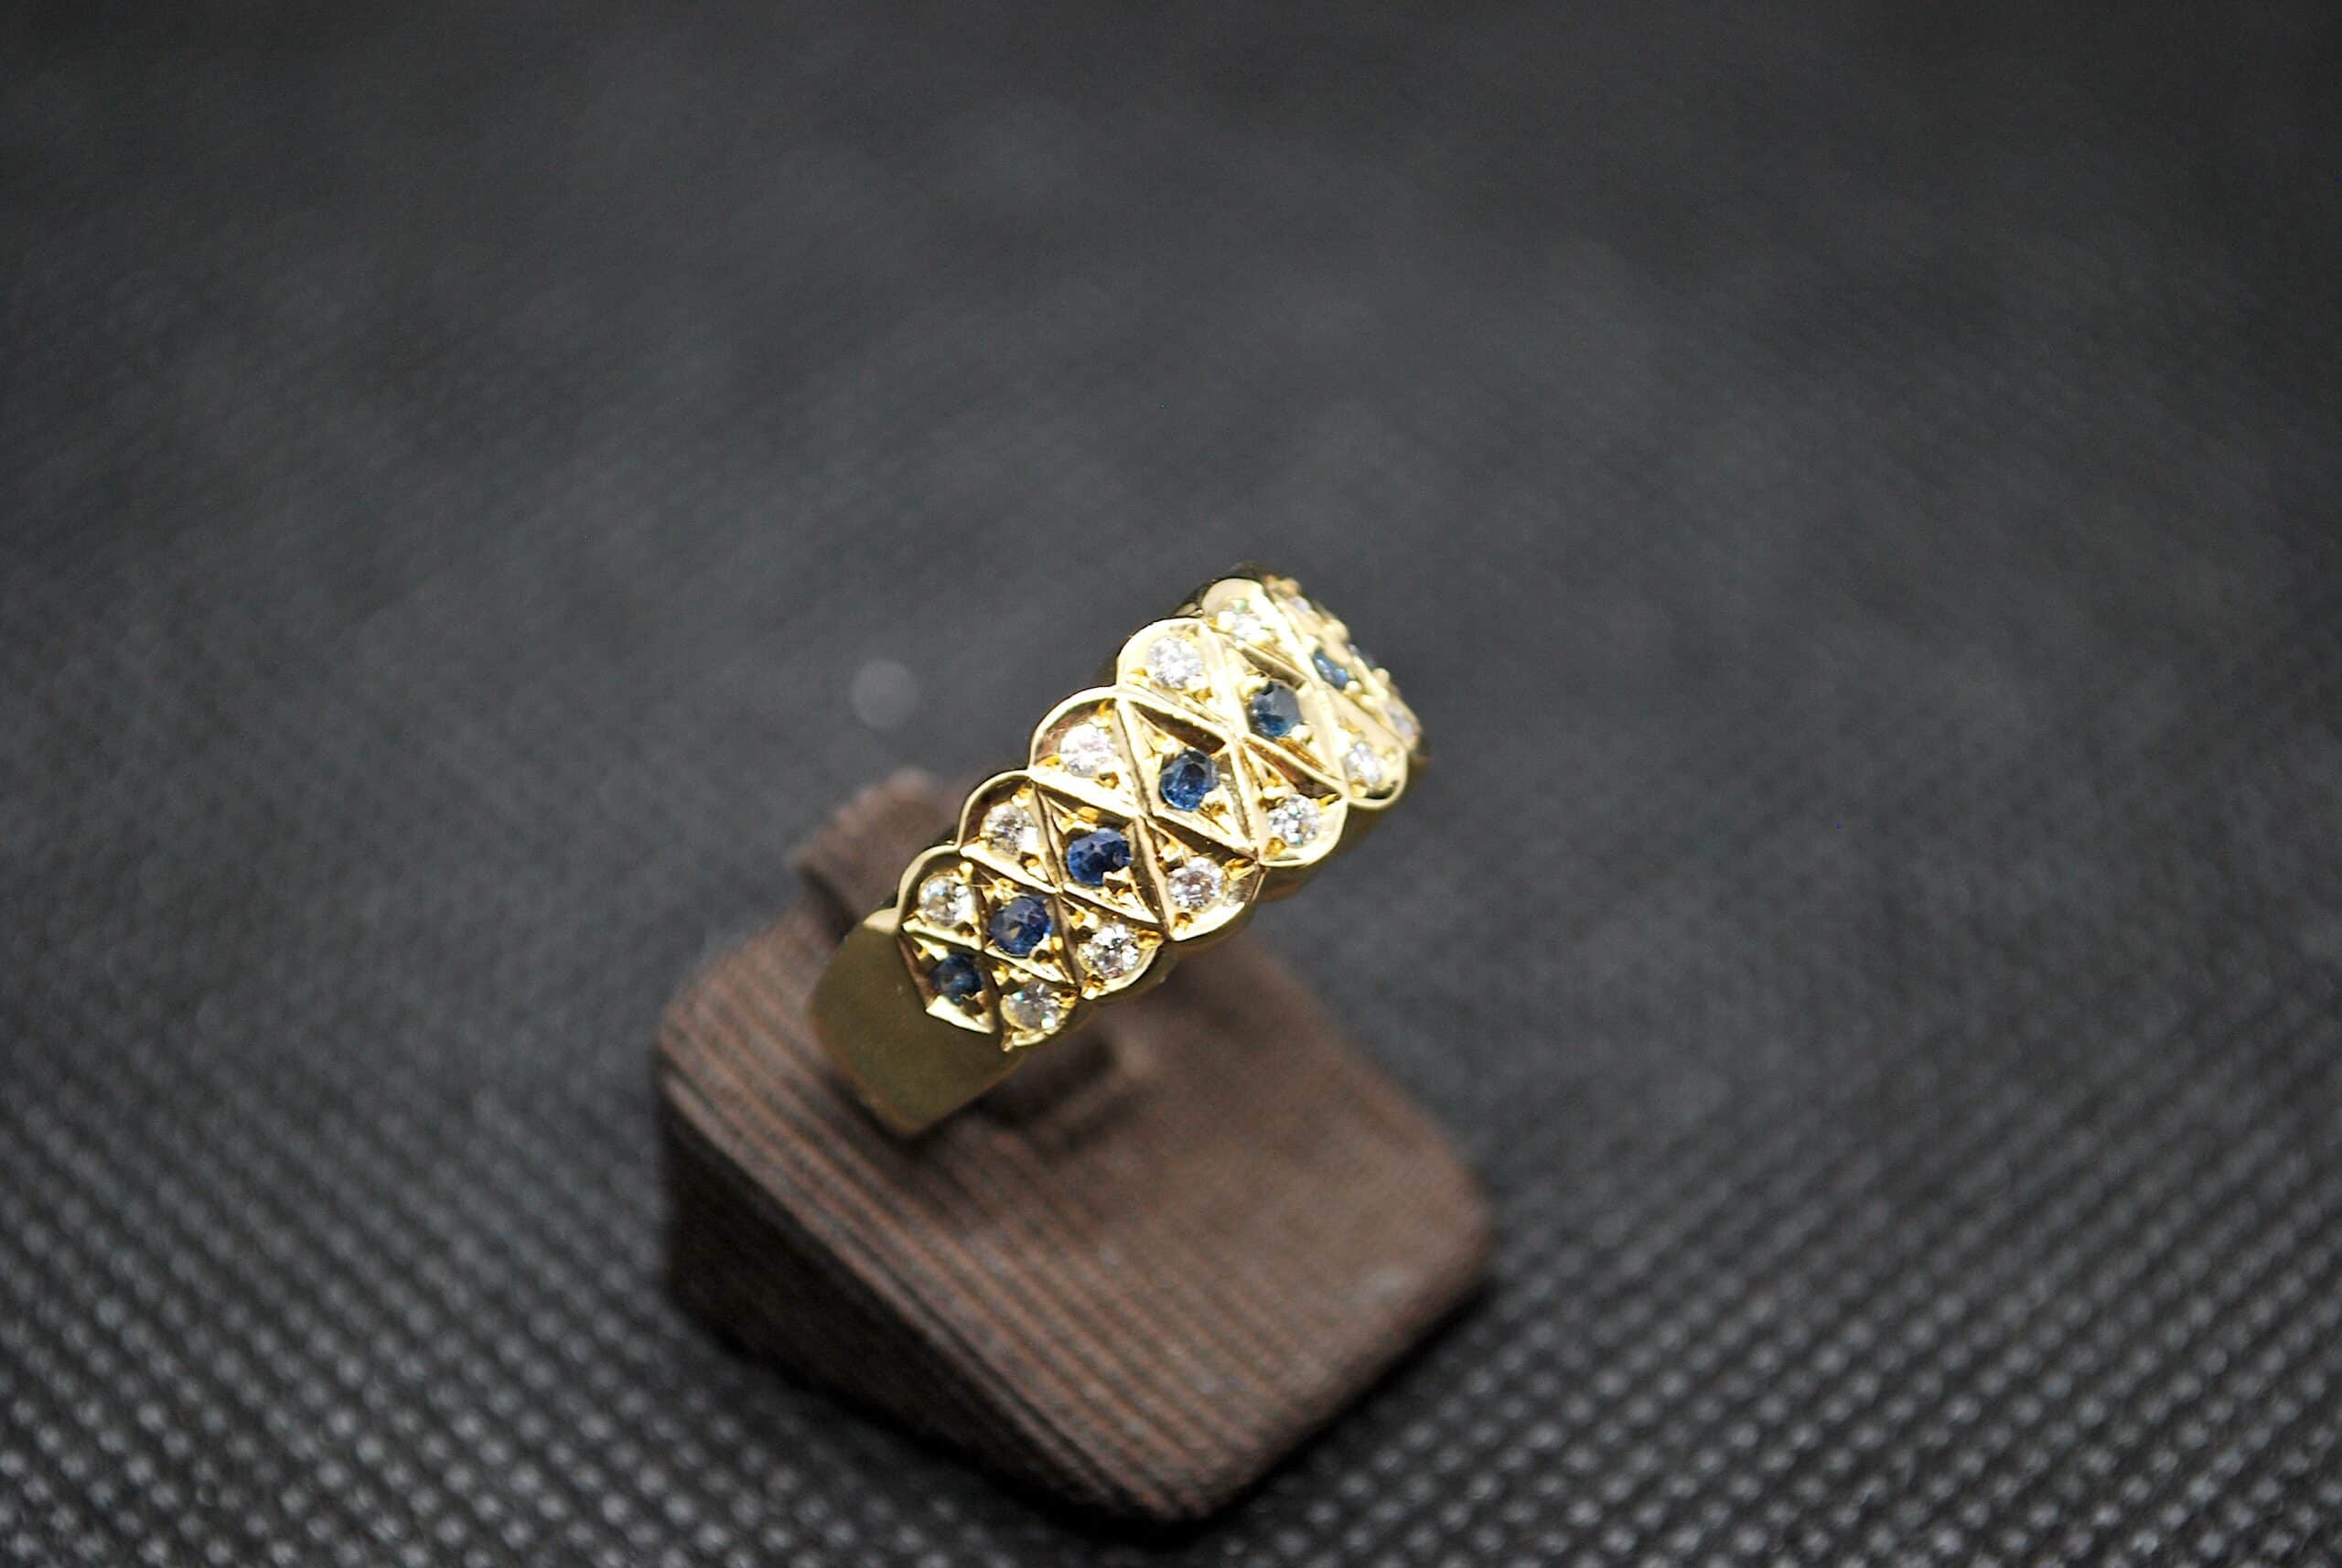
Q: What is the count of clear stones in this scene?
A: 12